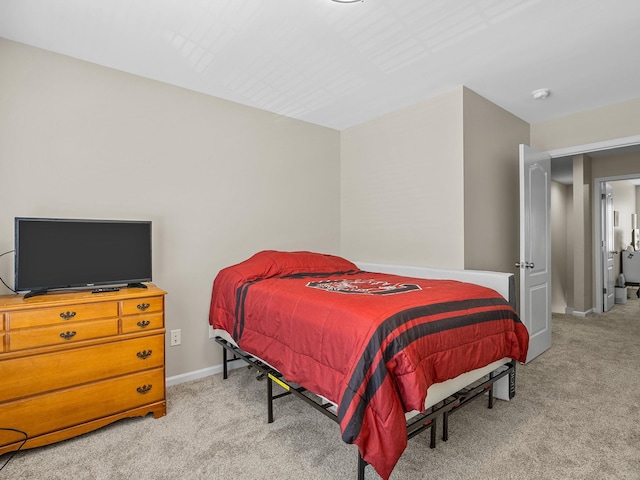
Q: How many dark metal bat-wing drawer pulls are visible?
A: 6